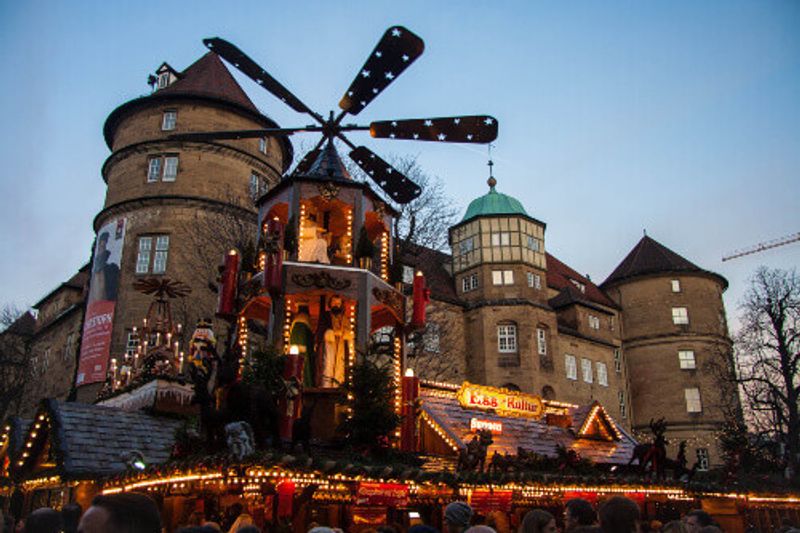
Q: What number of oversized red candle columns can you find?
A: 5